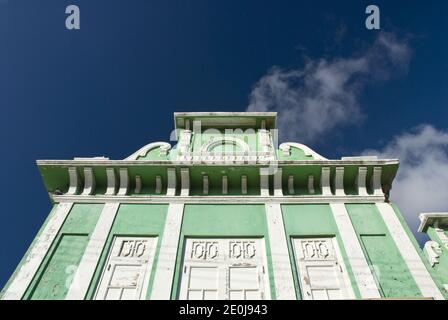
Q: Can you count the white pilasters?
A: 6